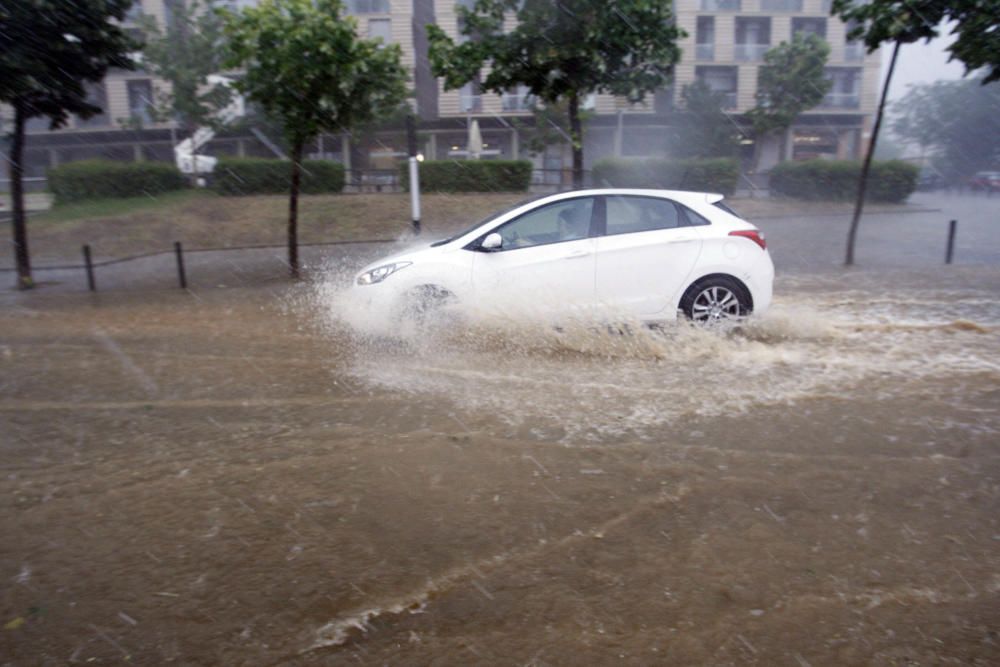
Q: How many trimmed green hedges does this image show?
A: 5